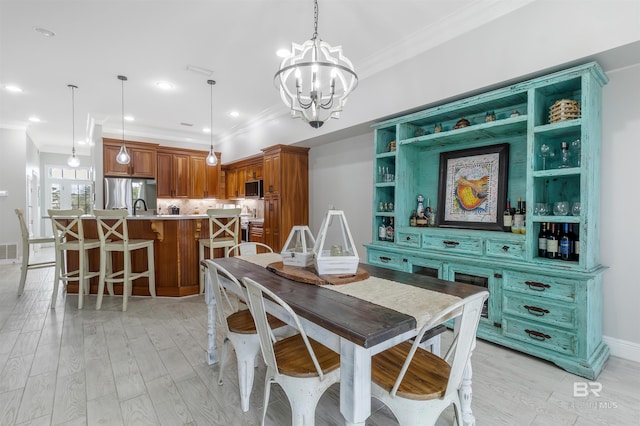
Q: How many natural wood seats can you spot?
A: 3